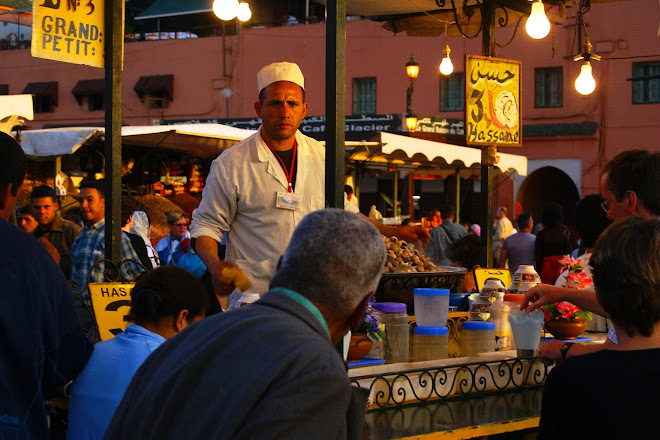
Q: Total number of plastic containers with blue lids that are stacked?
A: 2